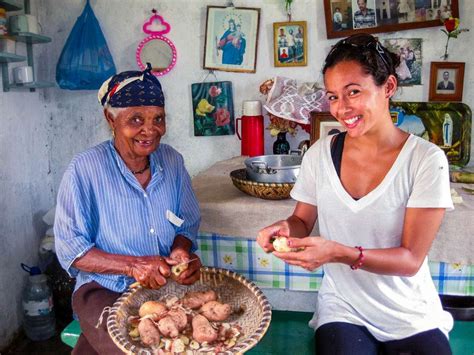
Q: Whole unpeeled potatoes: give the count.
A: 7